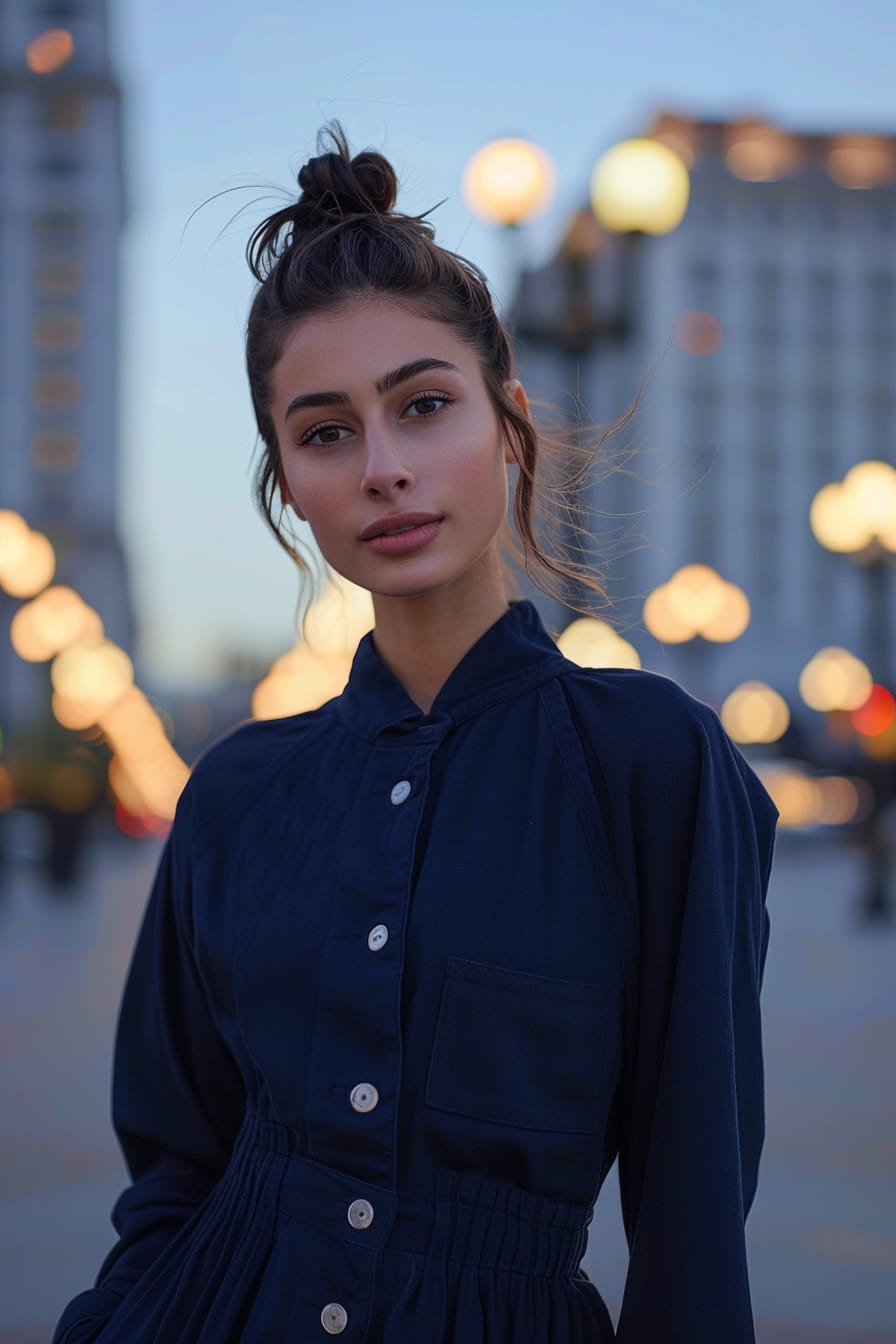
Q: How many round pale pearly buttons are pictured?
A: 5